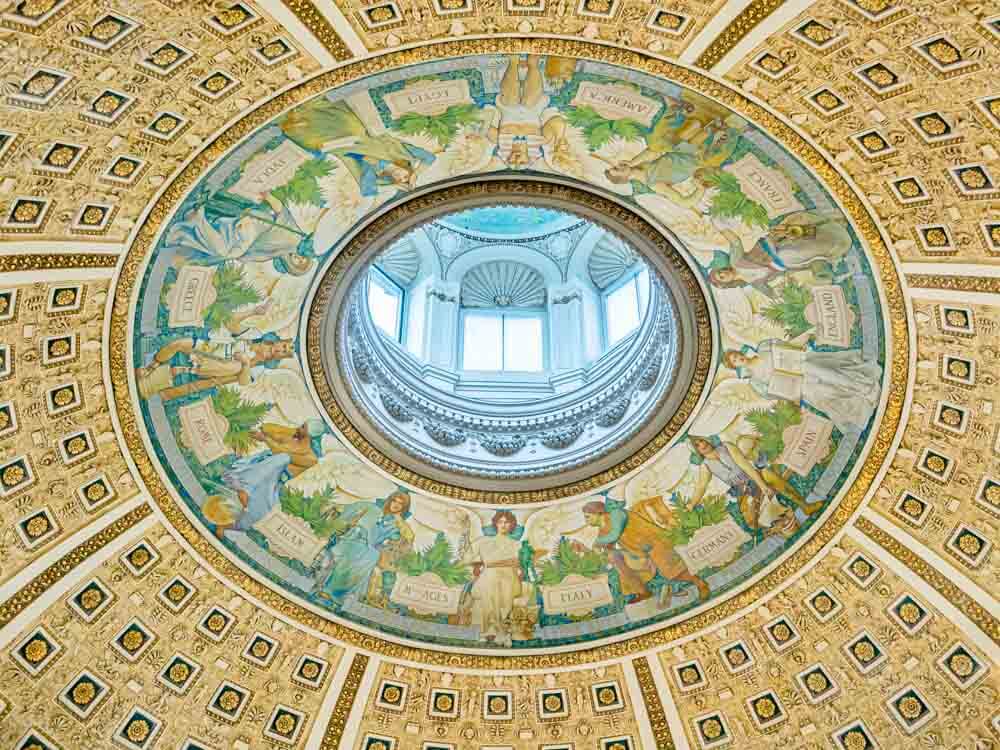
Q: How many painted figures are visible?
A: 12